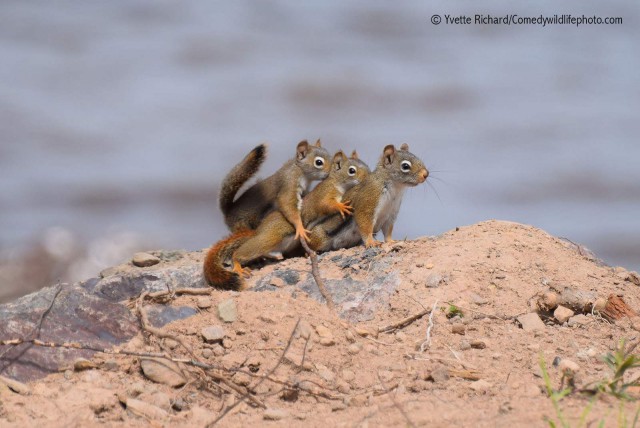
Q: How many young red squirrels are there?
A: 3